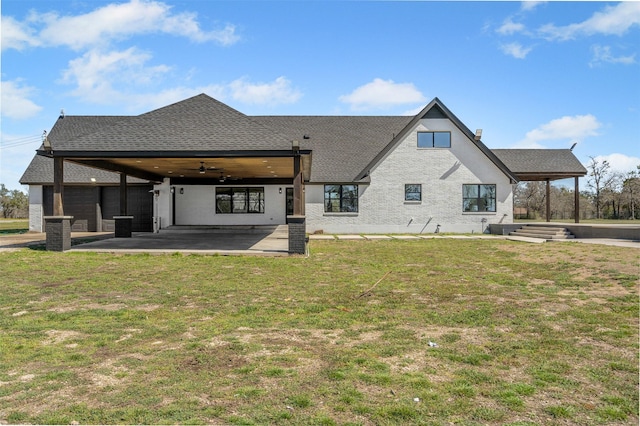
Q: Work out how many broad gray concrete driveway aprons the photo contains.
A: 1